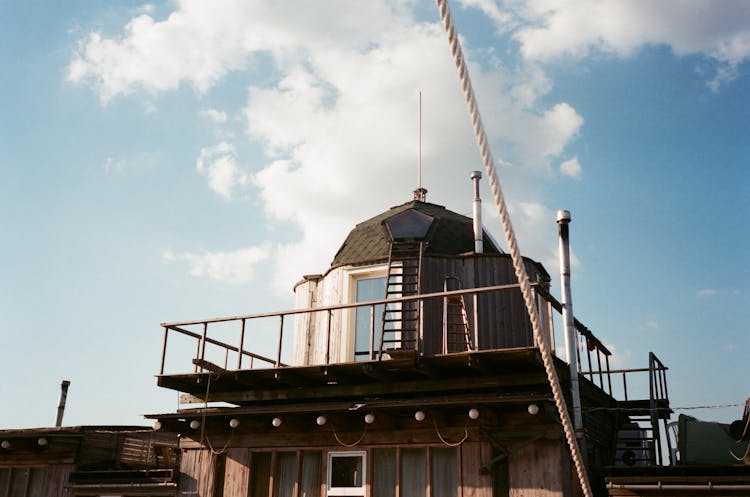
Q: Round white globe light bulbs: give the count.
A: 11